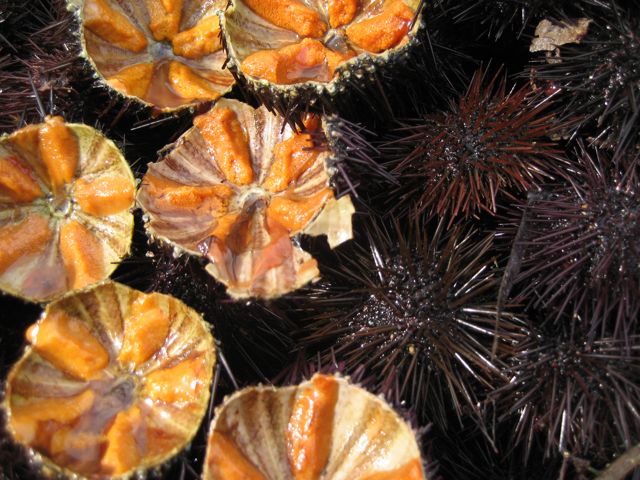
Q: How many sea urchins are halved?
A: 6